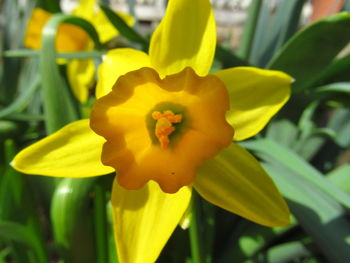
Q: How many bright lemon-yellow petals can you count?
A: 6